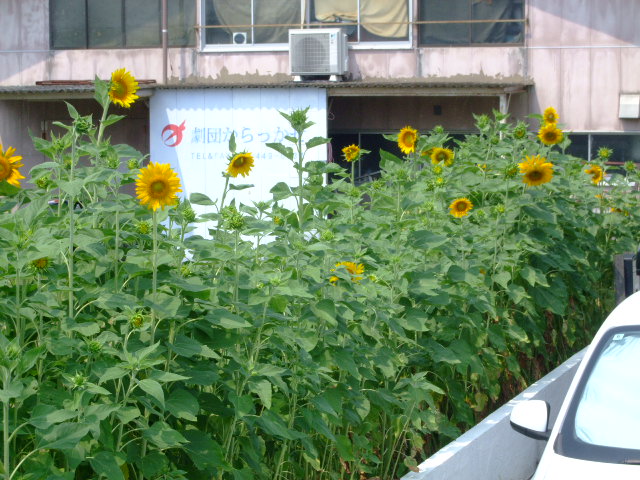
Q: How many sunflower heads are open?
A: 13